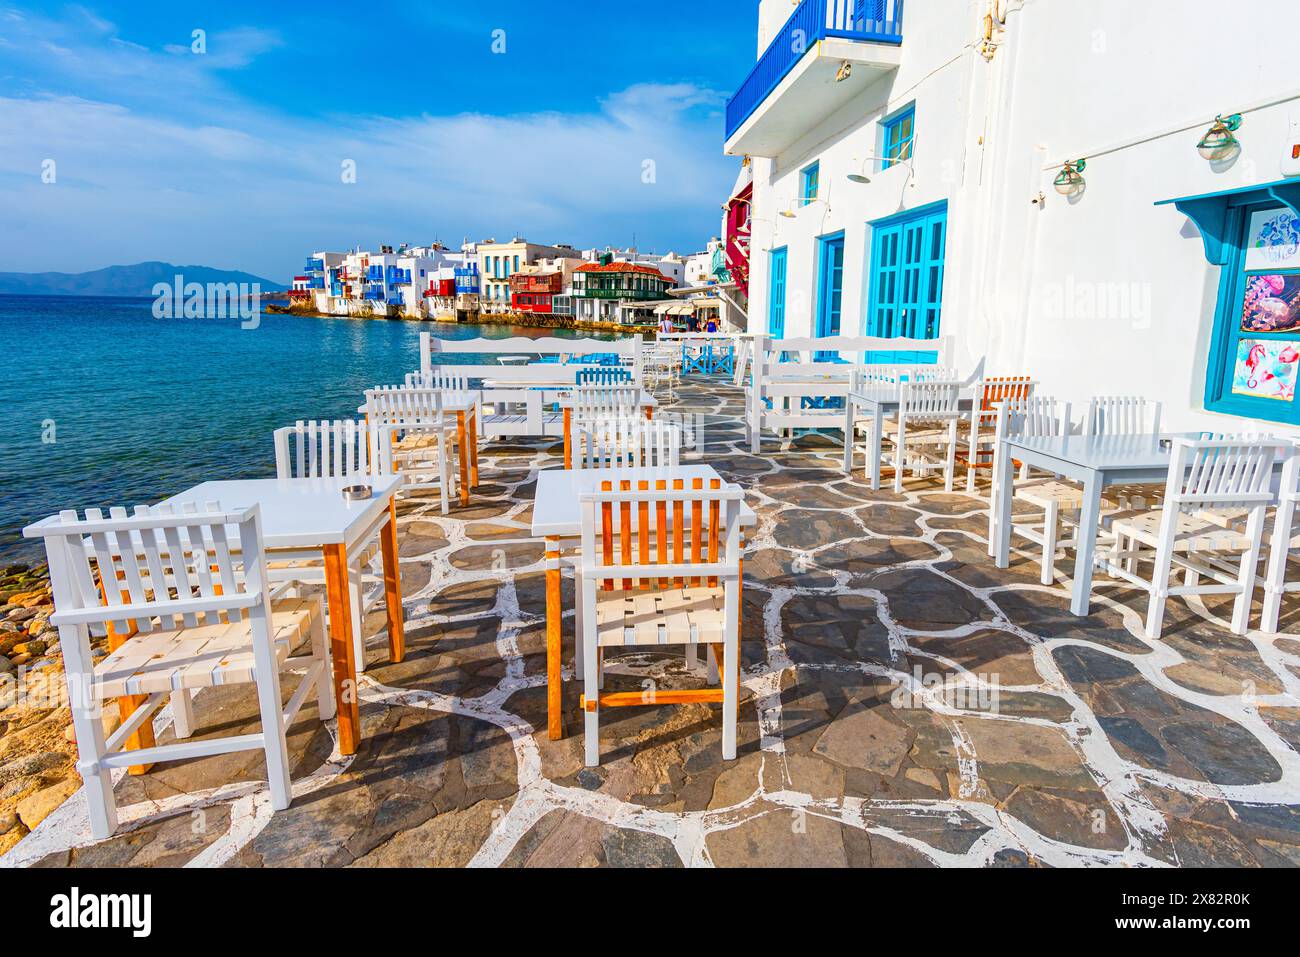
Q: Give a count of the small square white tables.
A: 4